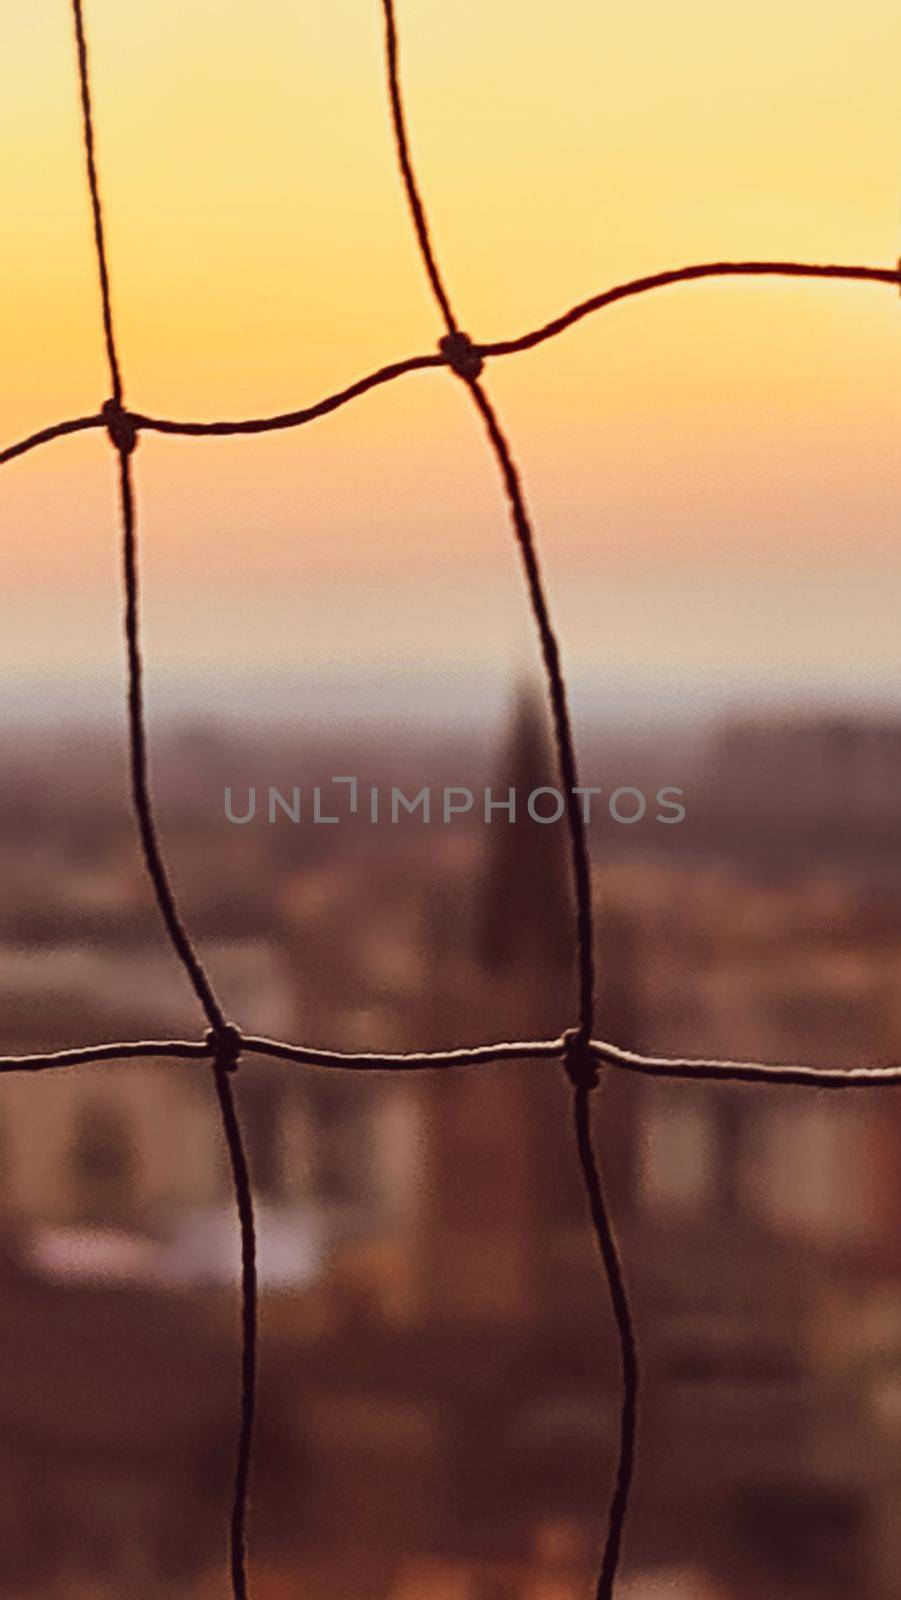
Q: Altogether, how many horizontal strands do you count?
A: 2